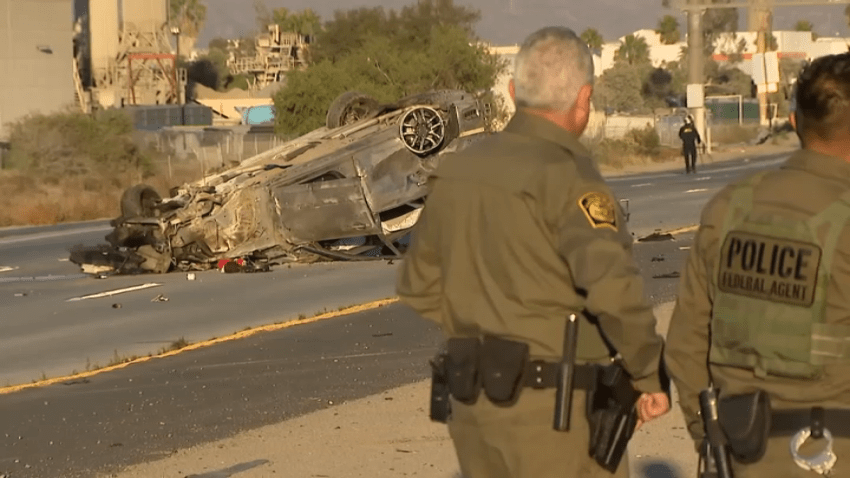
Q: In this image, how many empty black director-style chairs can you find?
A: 0